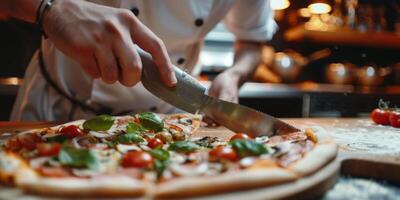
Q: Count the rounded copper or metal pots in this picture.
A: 3